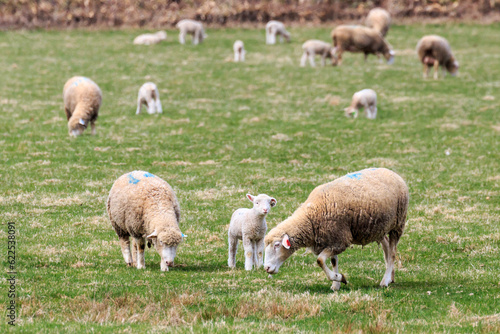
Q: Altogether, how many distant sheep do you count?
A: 11